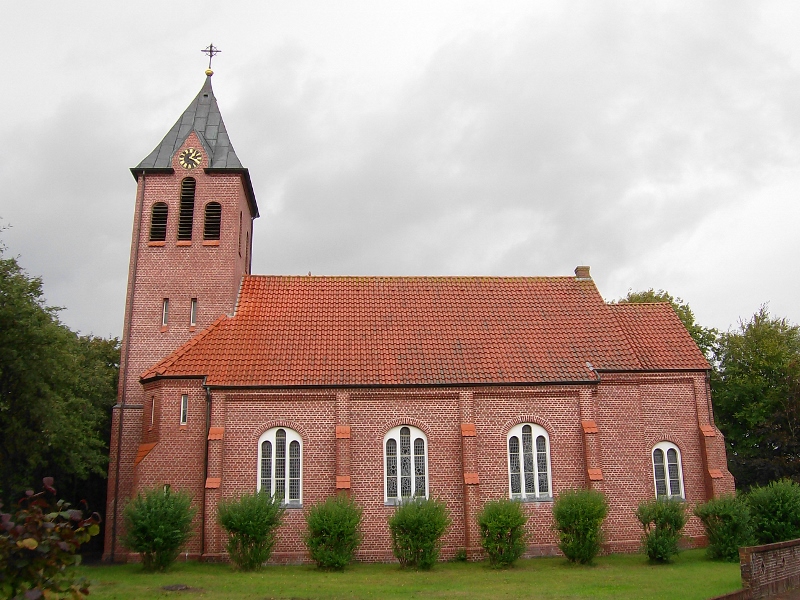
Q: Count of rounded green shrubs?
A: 9